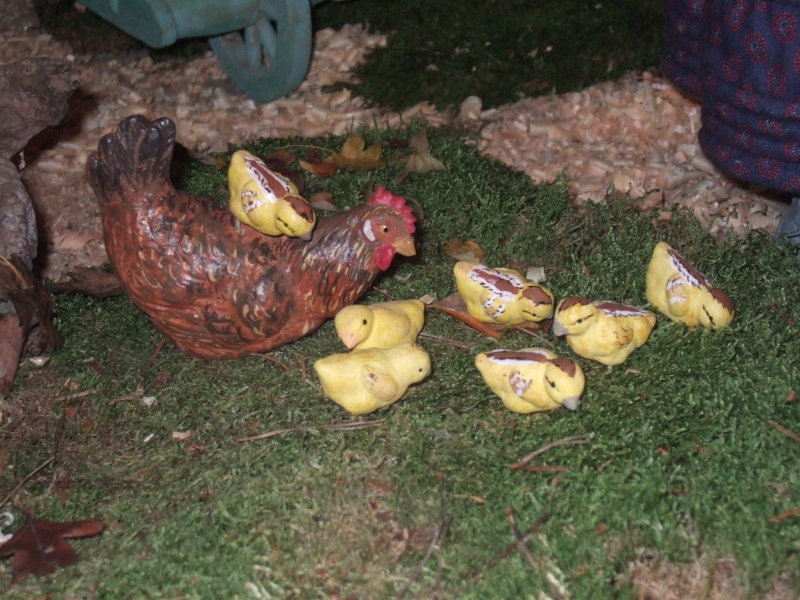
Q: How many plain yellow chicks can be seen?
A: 2